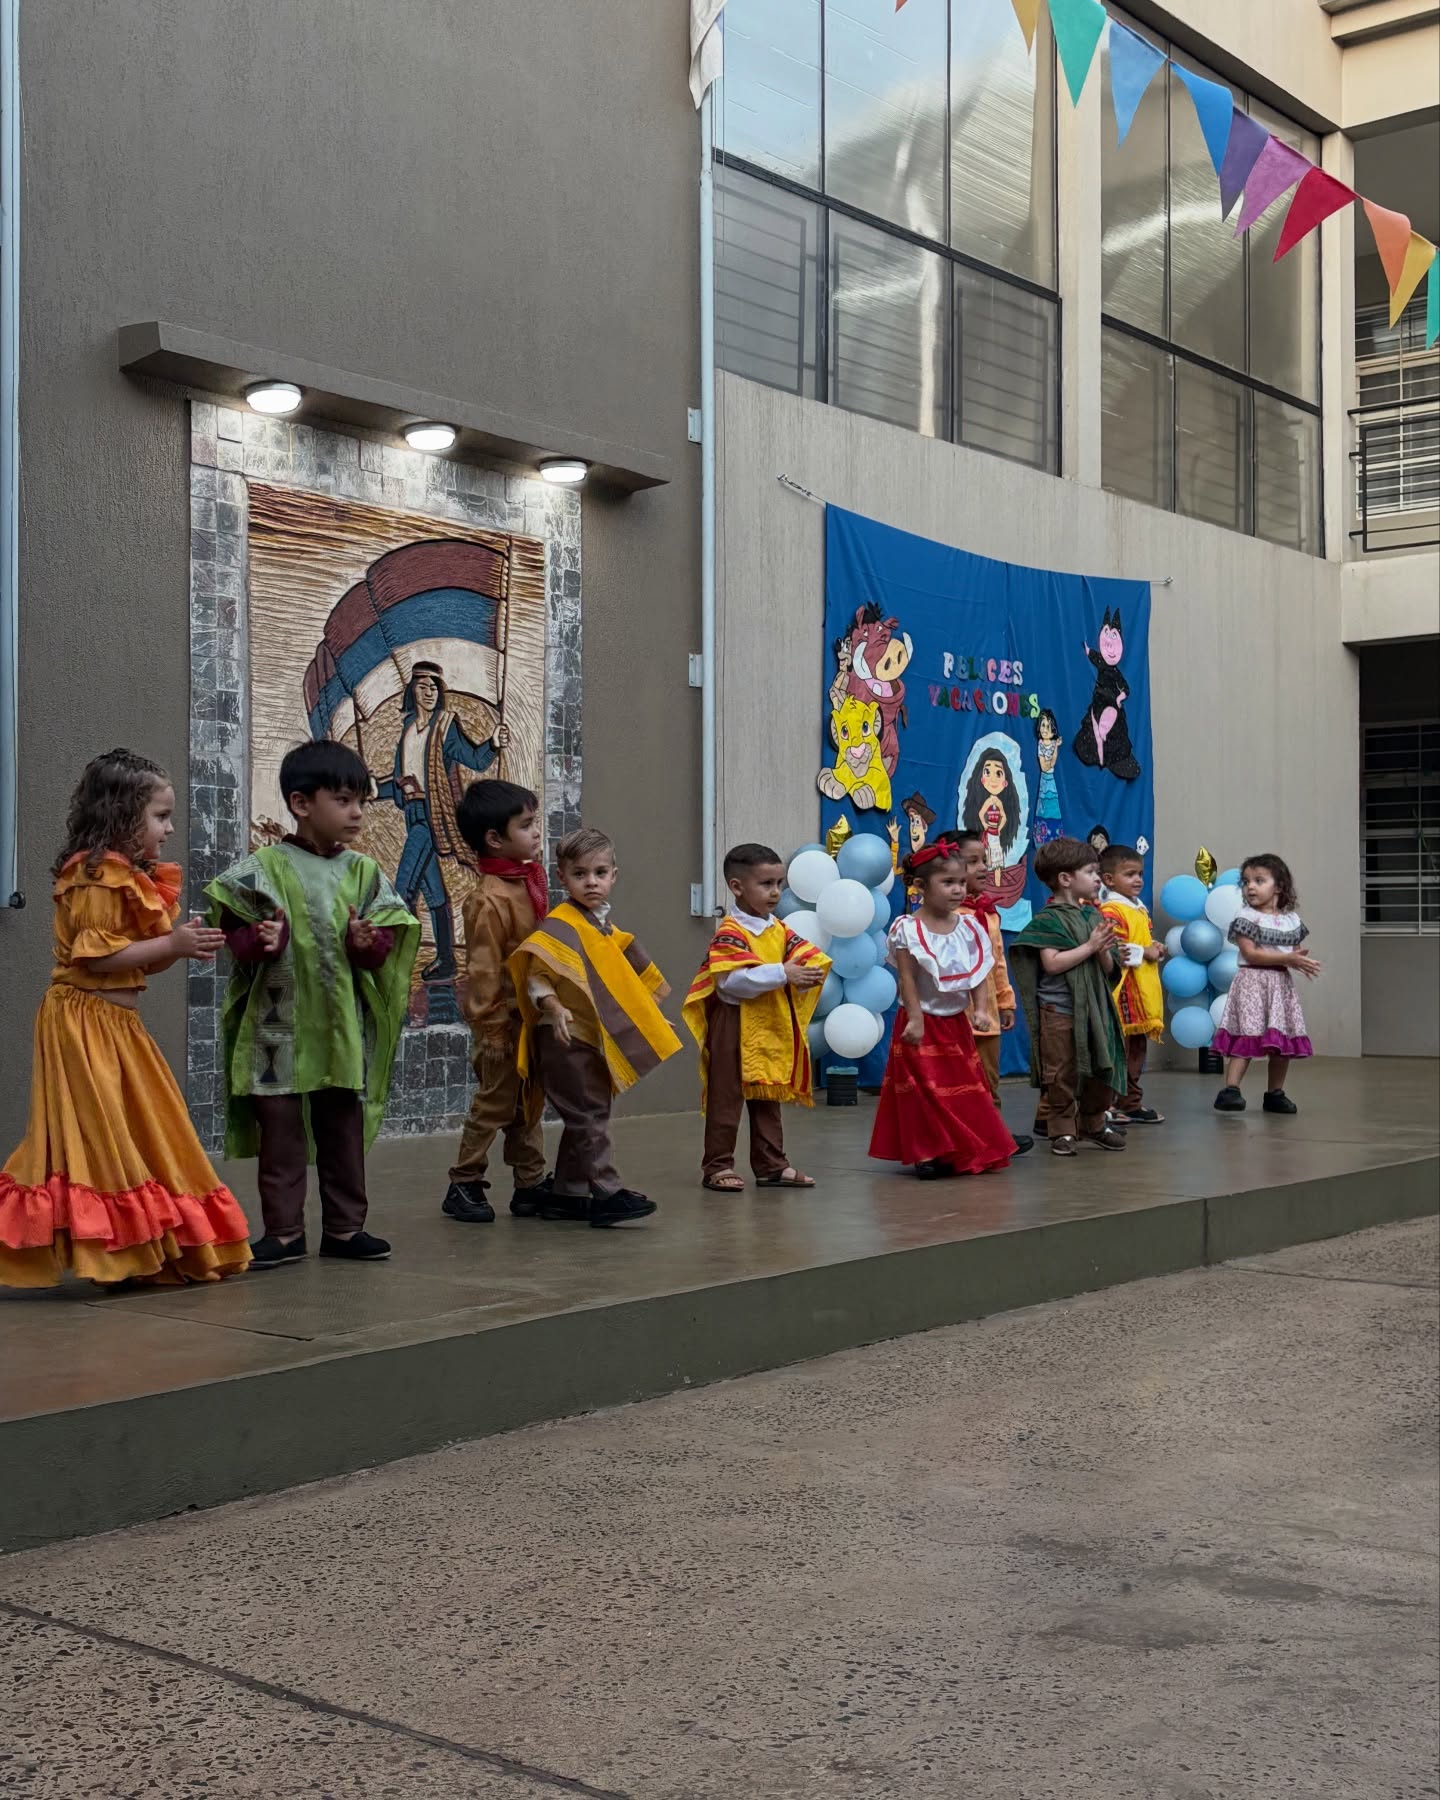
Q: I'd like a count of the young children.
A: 10